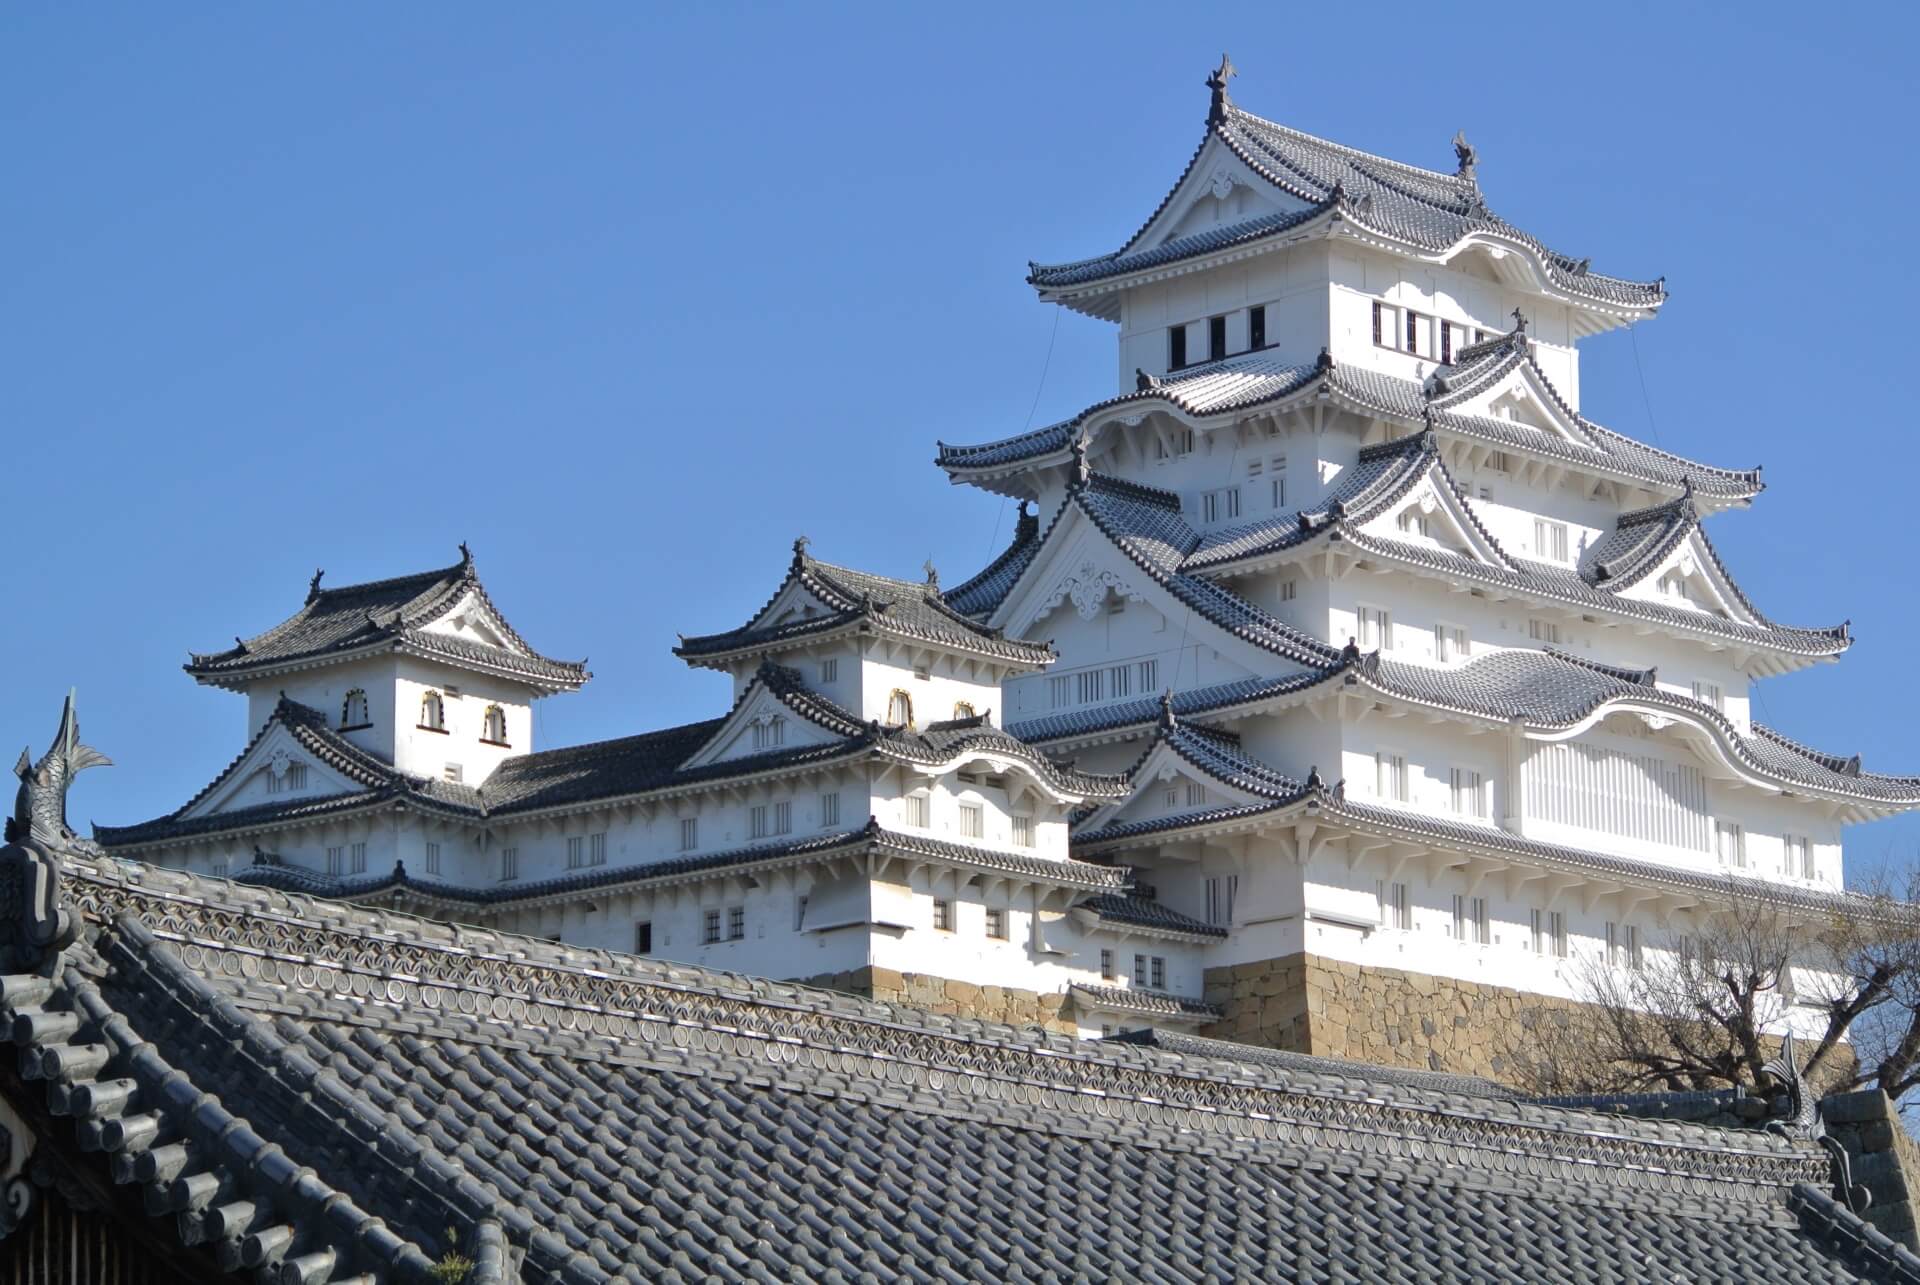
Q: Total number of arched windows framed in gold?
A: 5